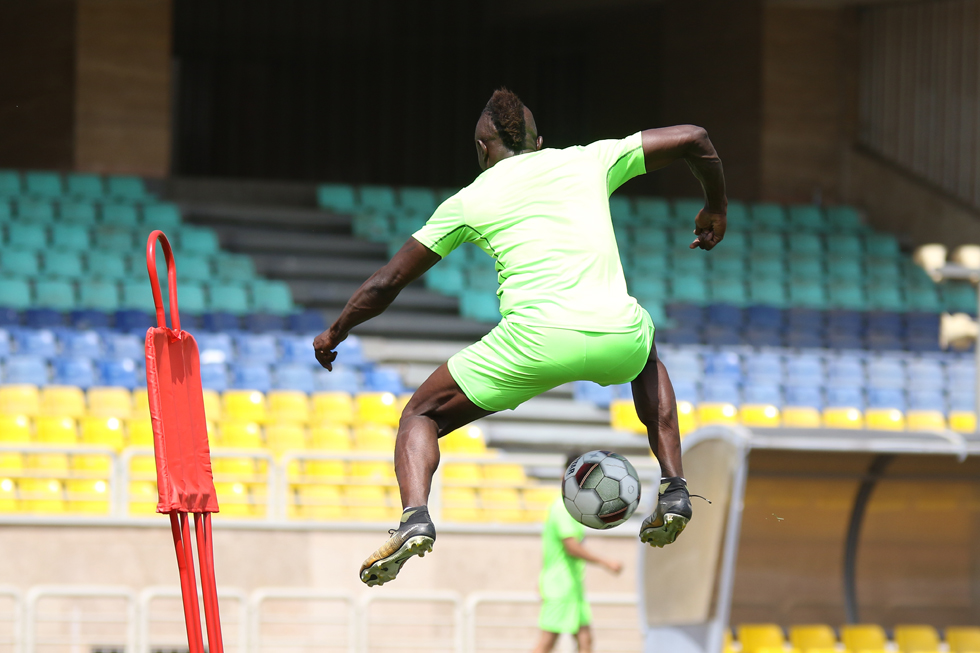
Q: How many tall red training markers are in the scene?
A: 1